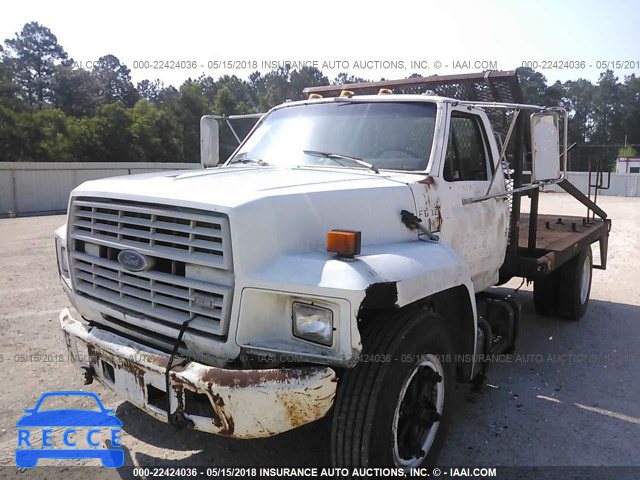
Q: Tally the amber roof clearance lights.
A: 3